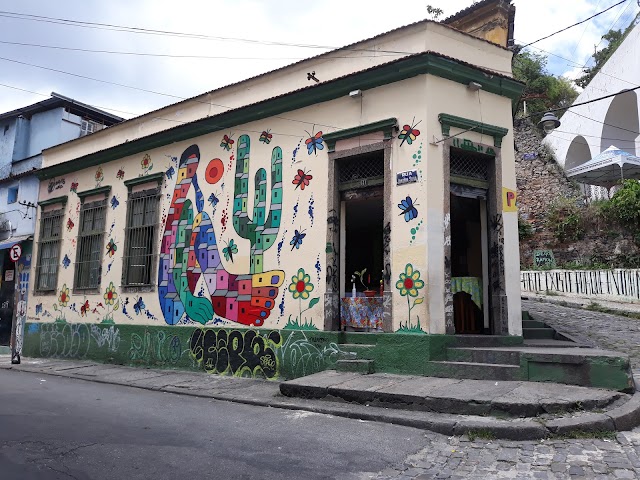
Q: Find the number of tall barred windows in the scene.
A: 3